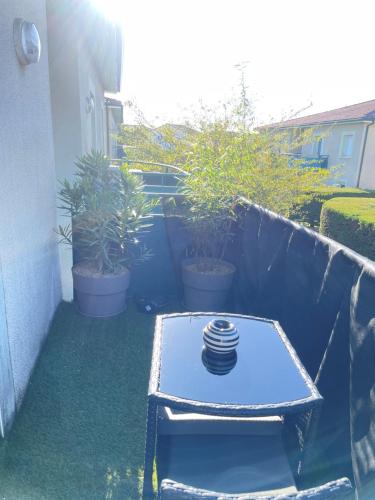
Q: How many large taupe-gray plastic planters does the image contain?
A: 2